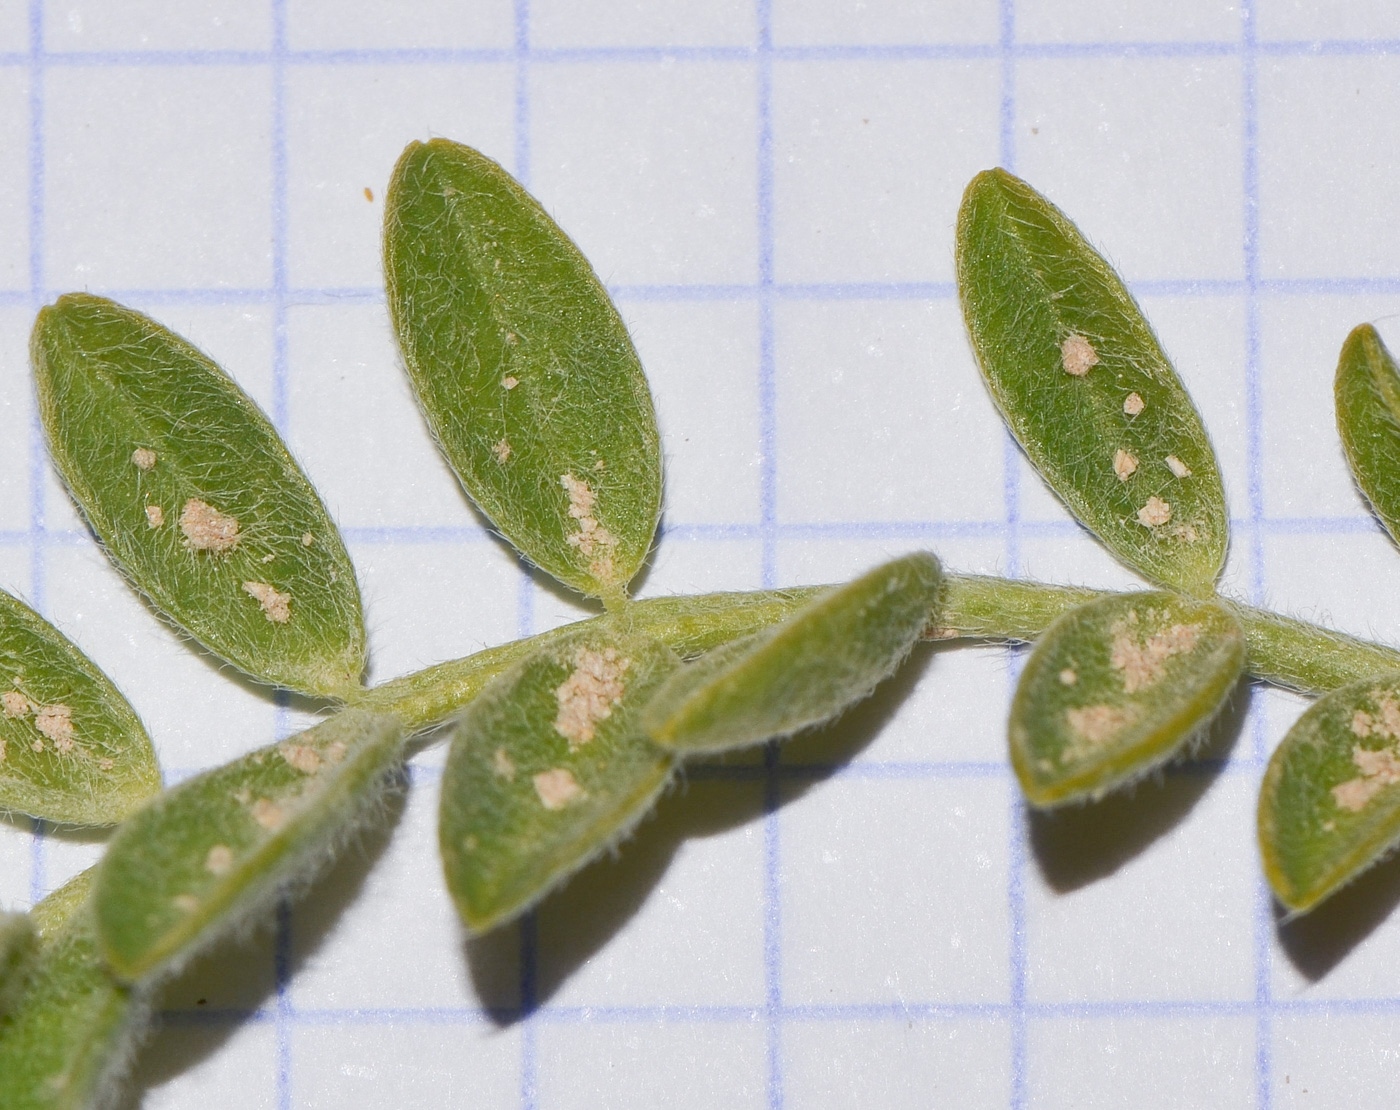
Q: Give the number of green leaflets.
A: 11